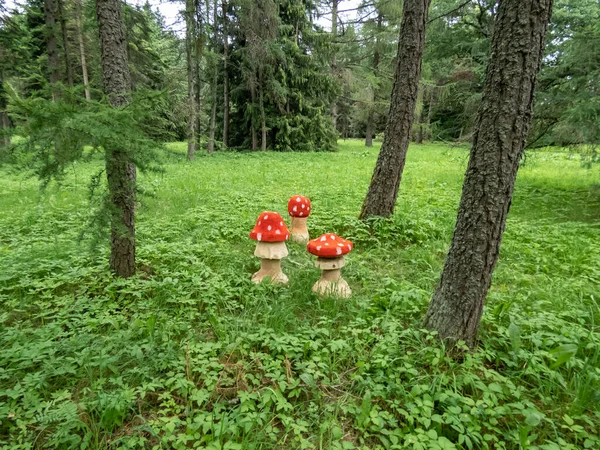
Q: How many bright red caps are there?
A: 3